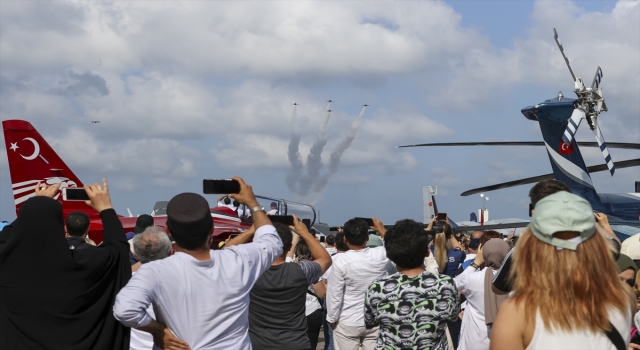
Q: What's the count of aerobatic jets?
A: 4